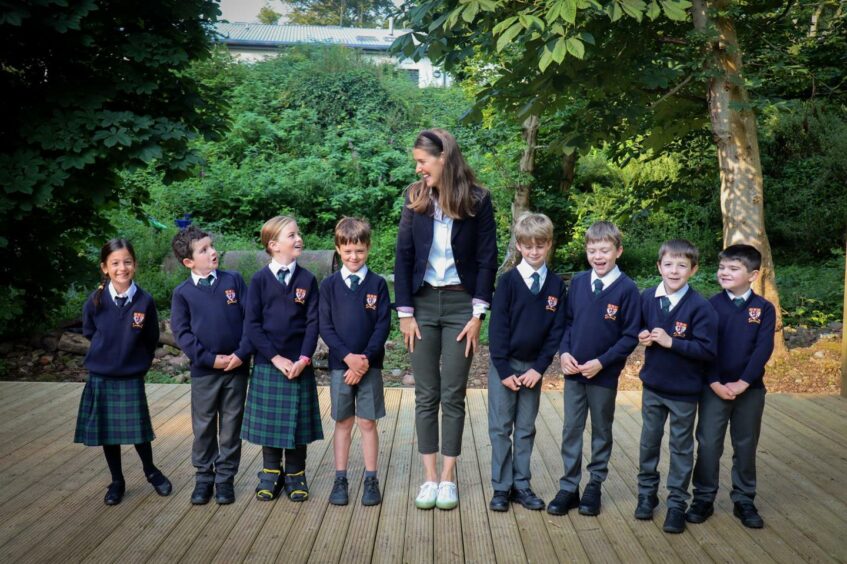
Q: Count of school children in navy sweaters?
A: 8